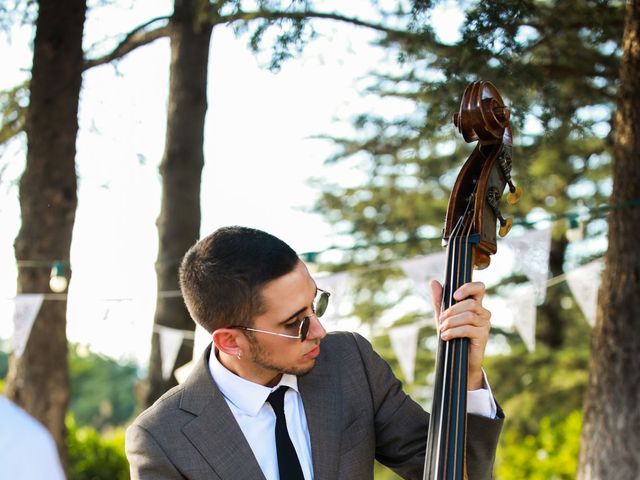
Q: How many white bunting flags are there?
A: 8